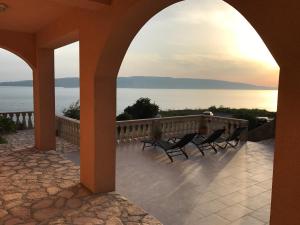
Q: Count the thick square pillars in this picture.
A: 3